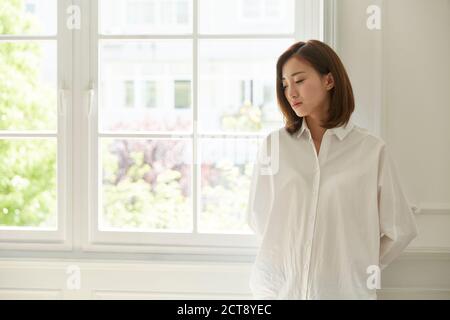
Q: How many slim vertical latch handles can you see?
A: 2